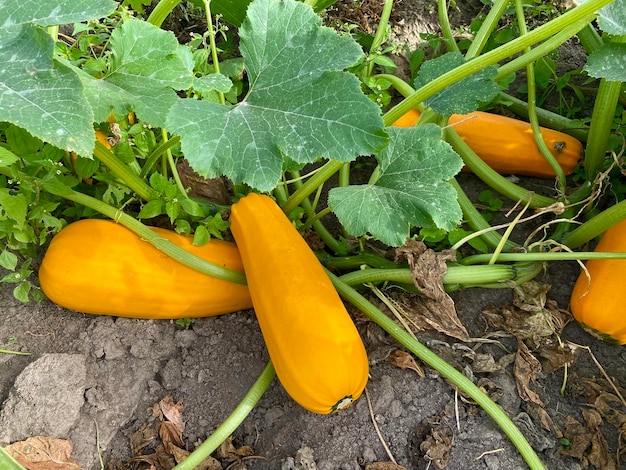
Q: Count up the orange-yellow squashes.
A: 4